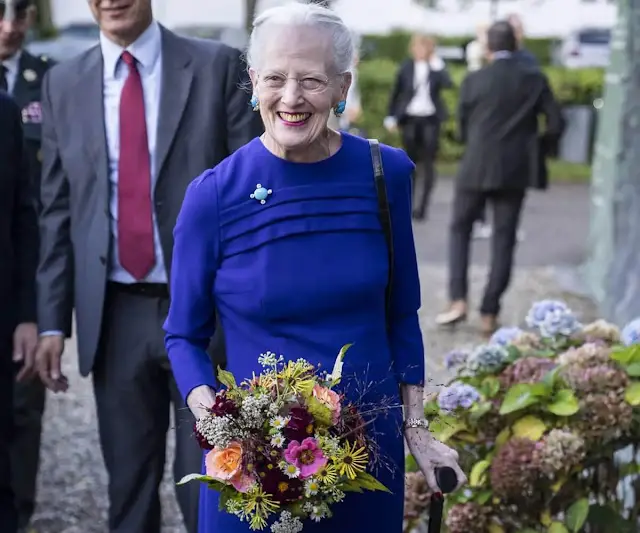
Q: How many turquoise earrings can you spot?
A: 2